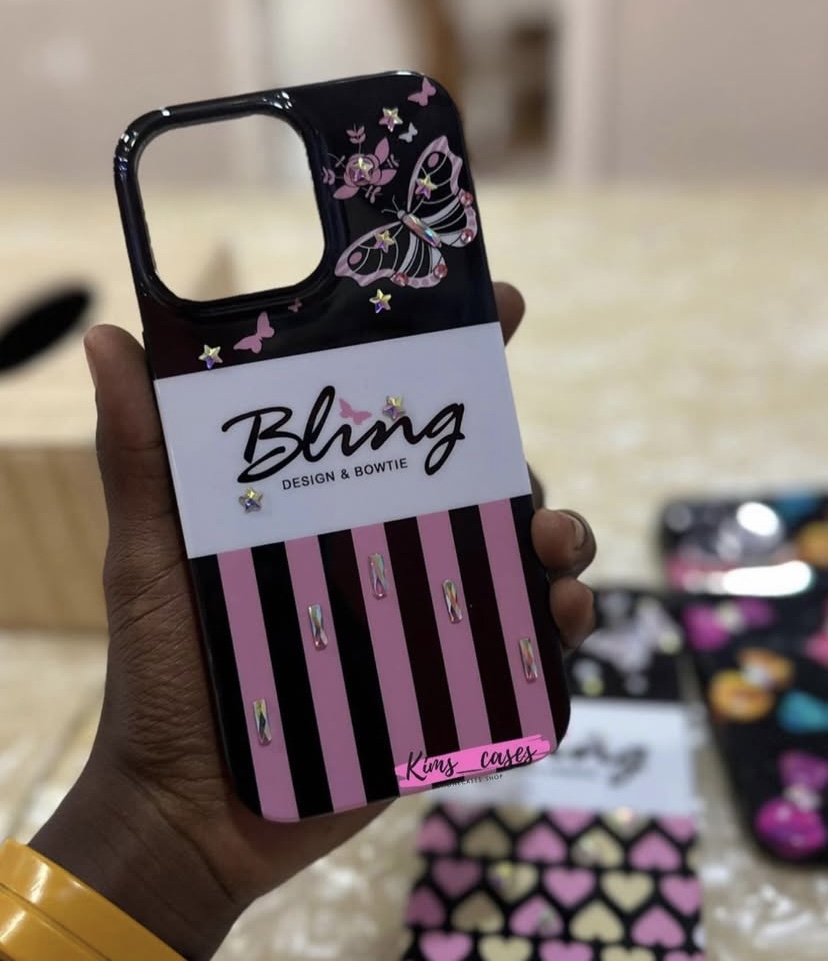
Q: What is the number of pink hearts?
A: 15